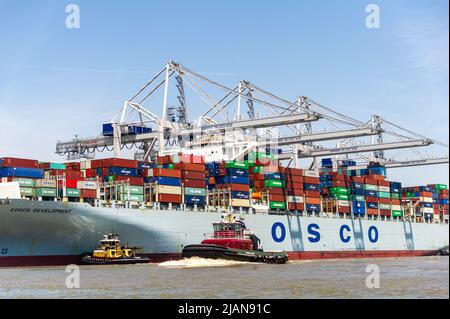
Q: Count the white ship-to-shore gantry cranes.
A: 4